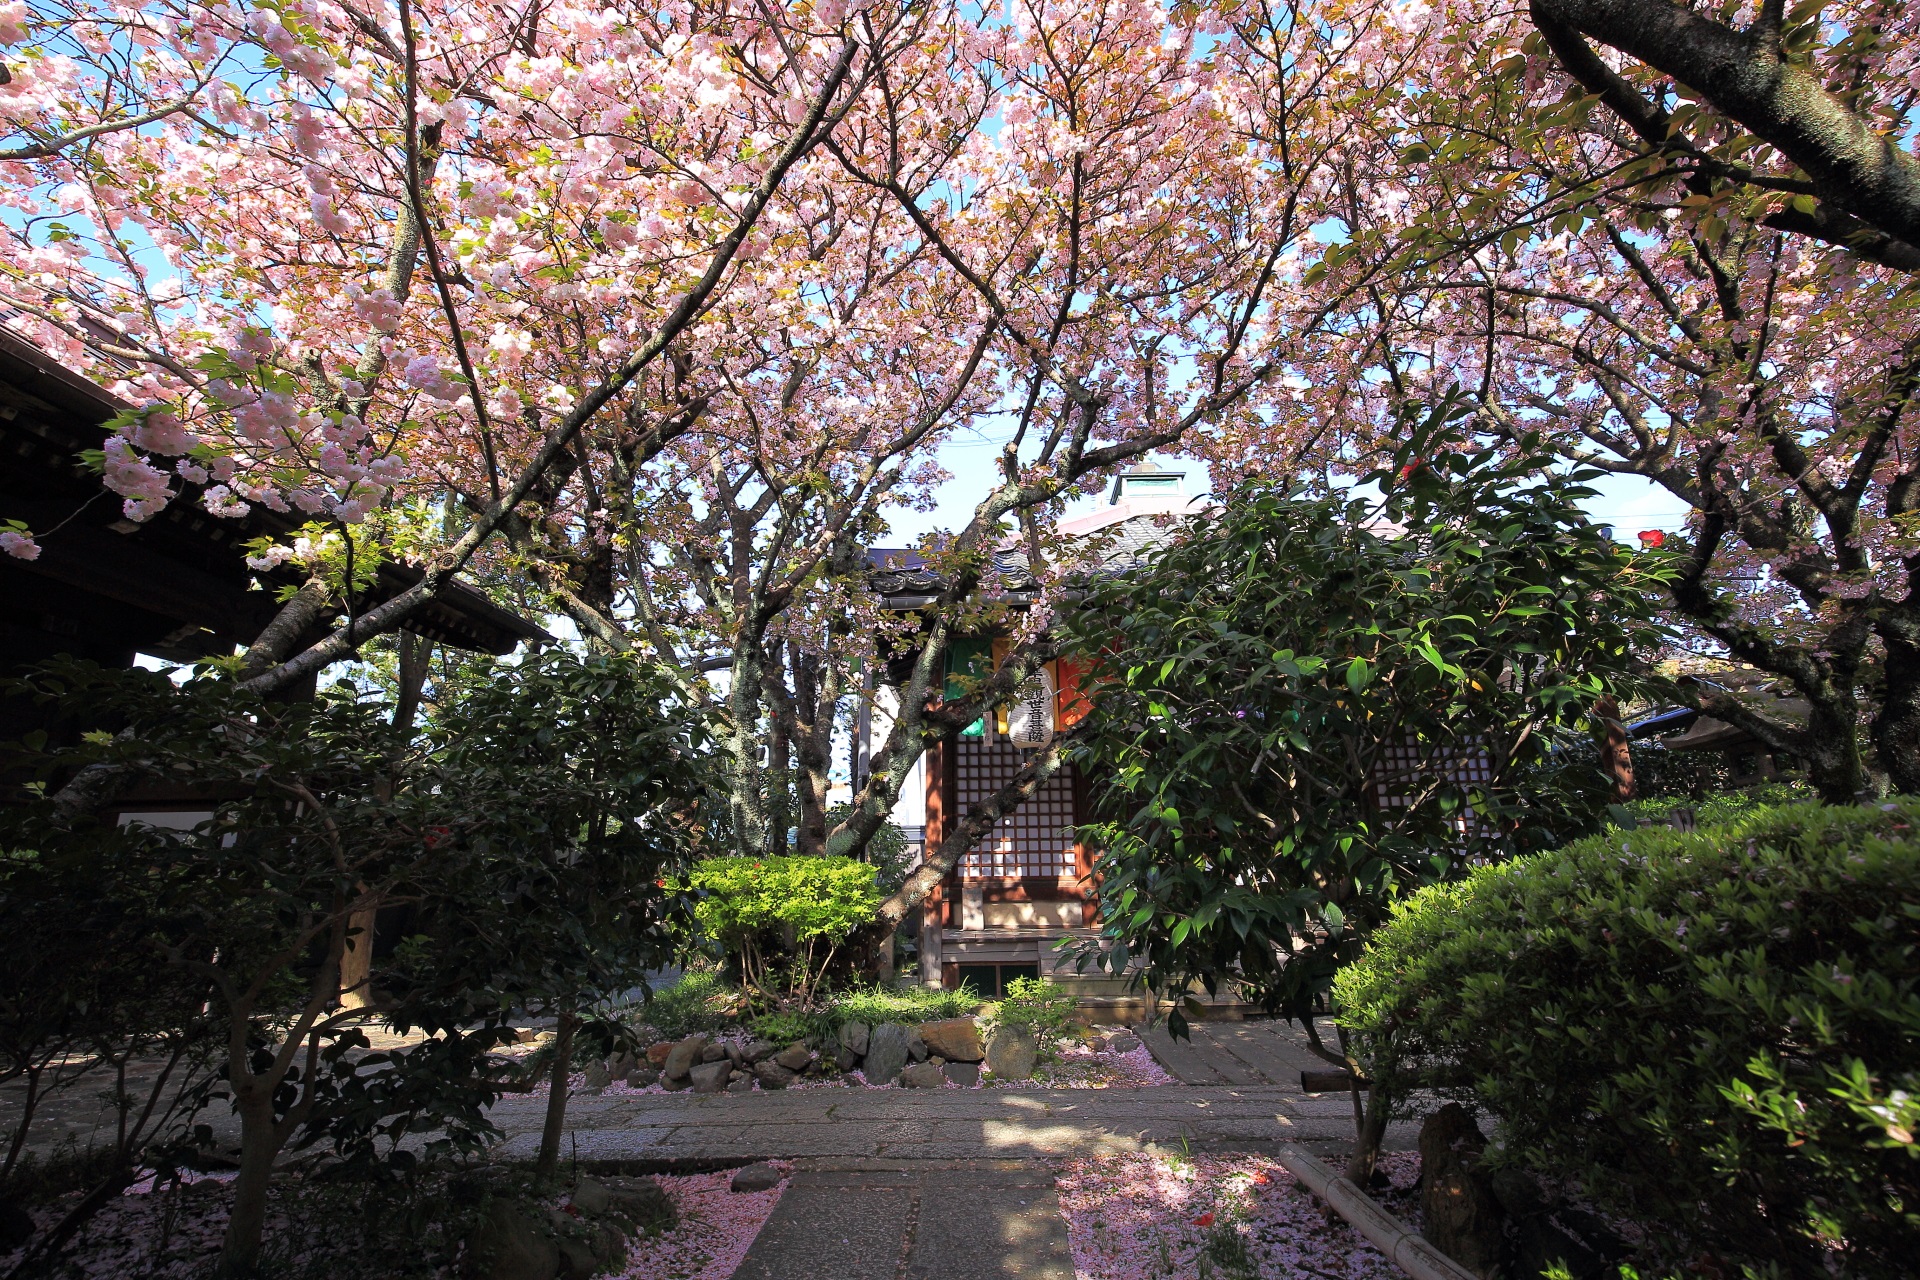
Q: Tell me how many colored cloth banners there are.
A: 3